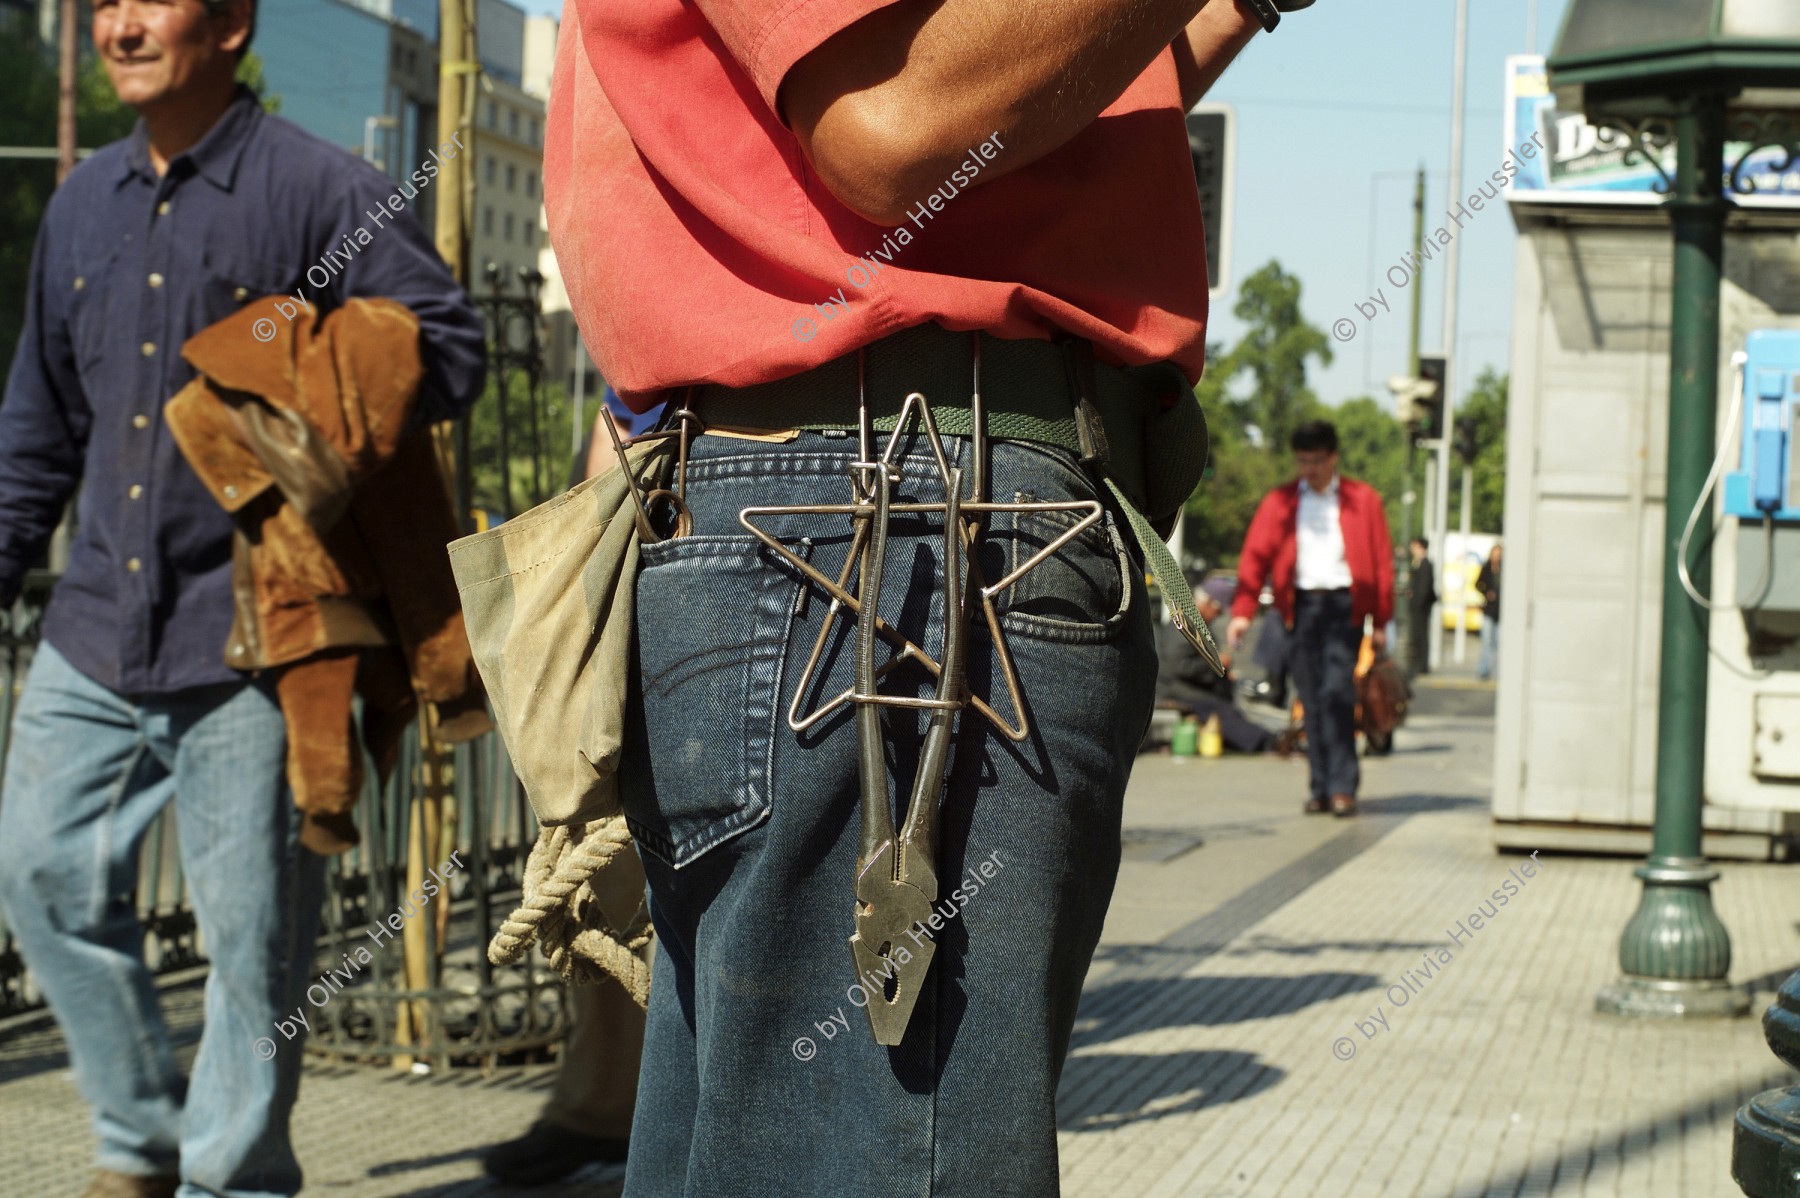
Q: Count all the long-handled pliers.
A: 1